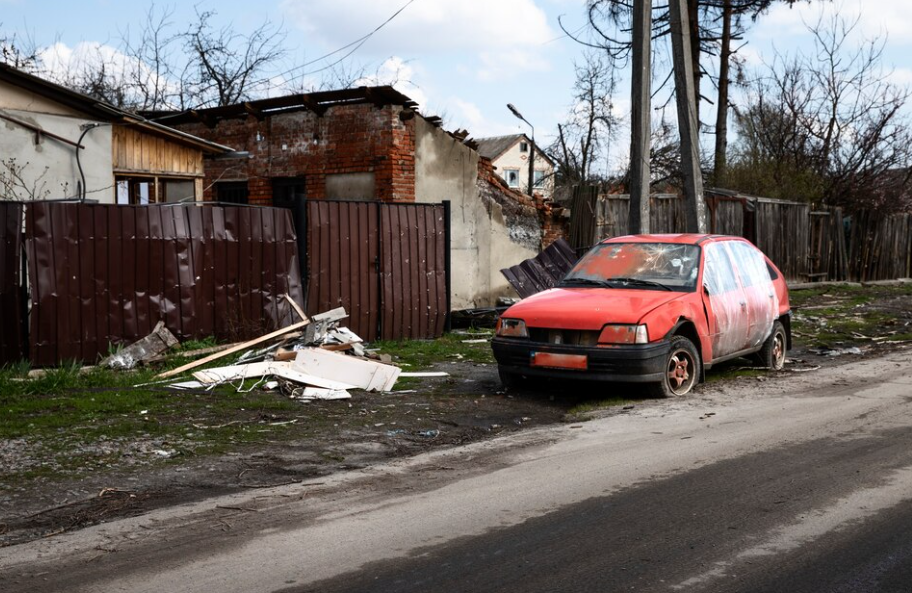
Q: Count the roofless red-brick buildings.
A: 1